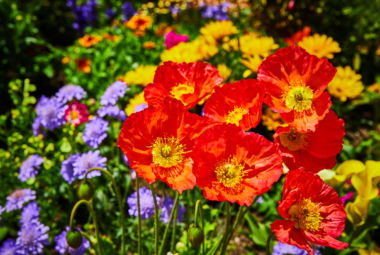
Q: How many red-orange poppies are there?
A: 7